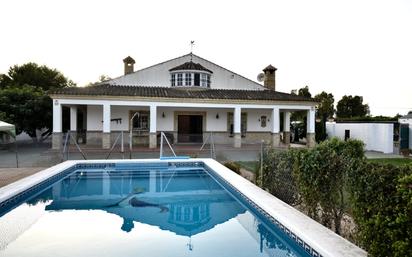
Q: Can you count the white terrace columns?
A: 8